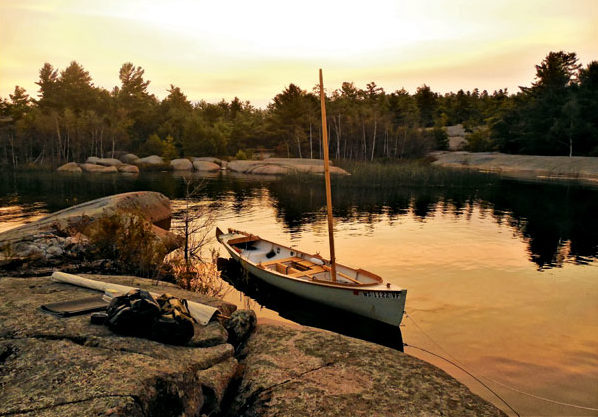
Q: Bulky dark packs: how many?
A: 2